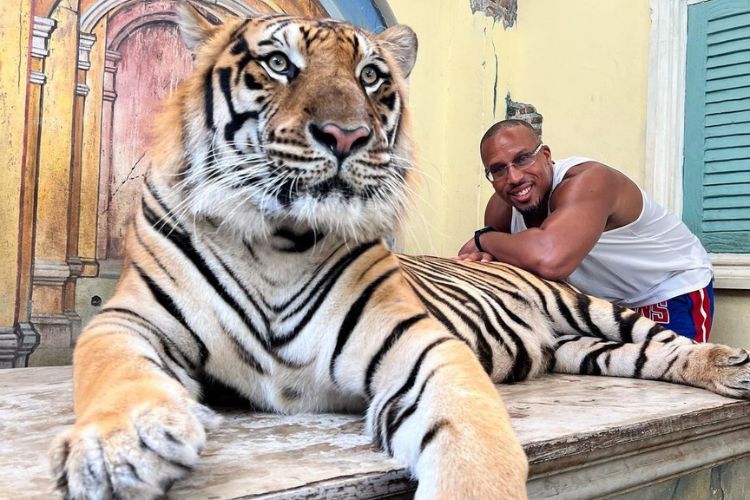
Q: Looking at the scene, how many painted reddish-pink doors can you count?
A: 1